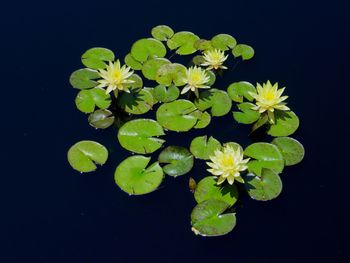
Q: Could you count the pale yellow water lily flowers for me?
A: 5